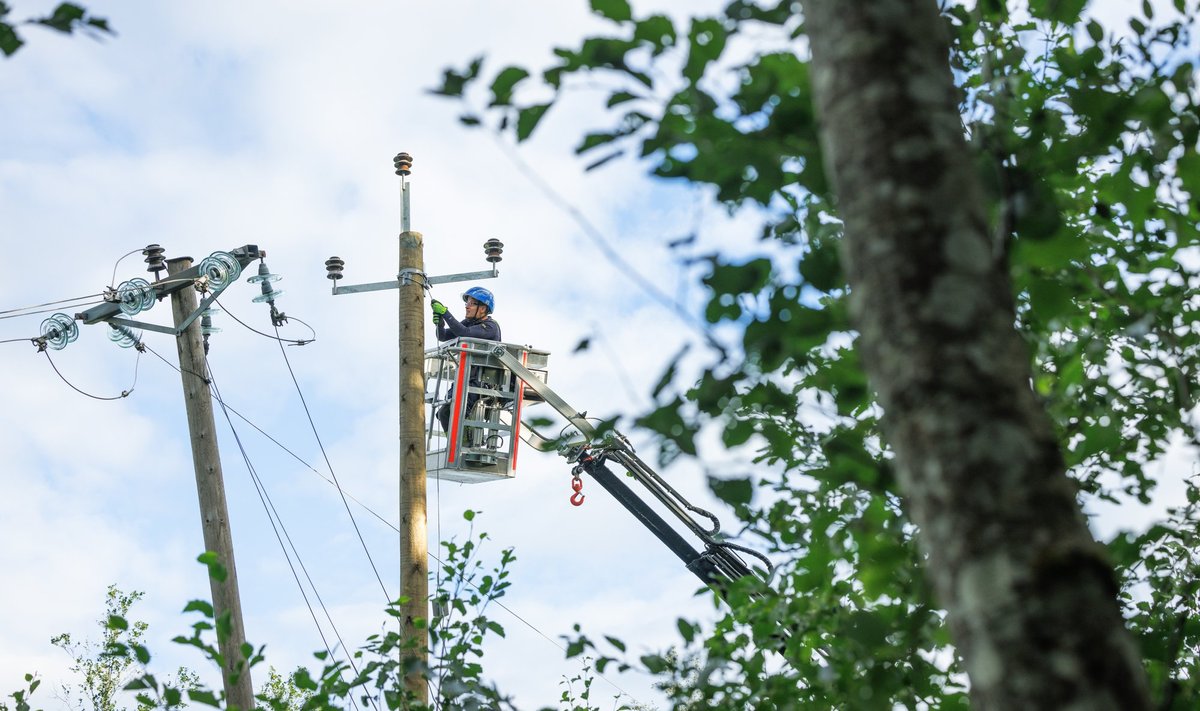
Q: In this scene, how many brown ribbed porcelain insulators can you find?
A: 4